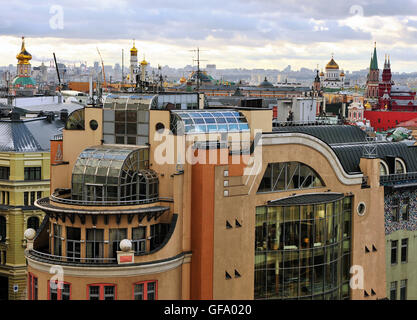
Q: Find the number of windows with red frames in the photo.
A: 4